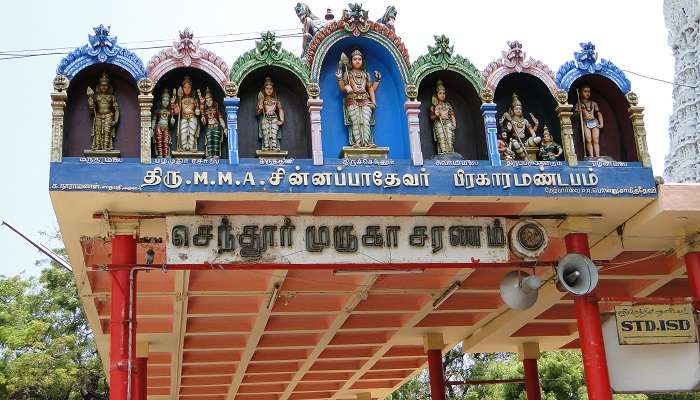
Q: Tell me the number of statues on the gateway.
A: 11